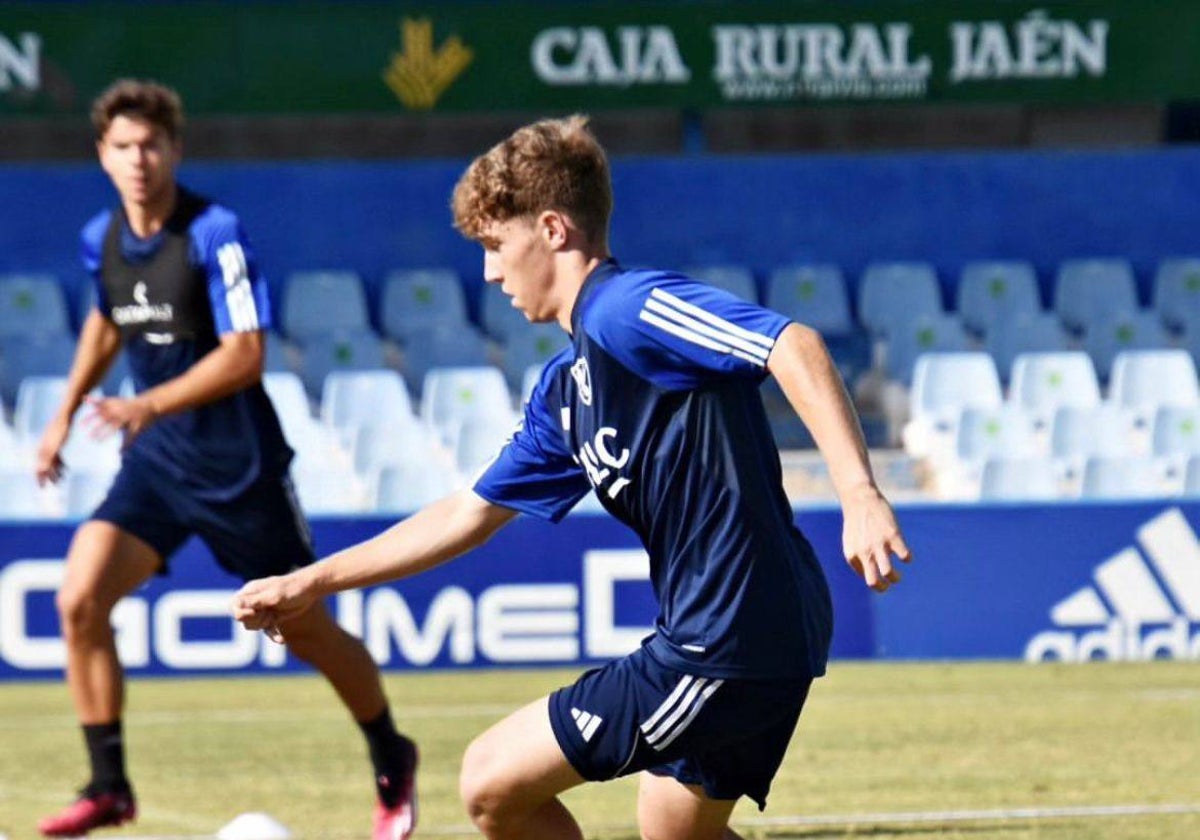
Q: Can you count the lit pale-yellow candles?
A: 0